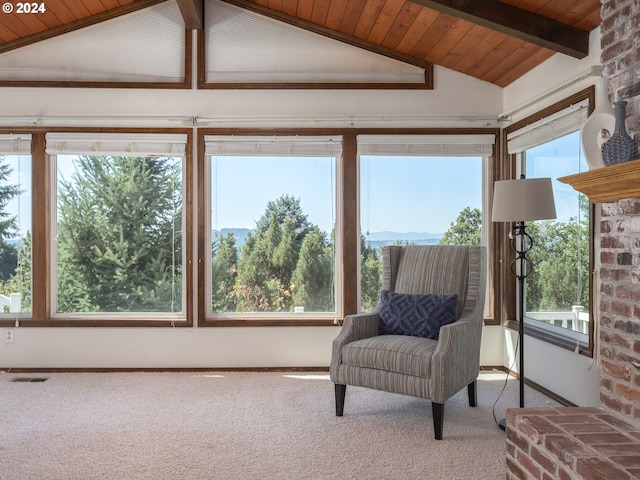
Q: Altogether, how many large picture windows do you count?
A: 5